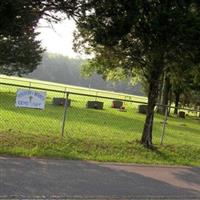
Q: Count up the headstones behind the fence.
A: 5